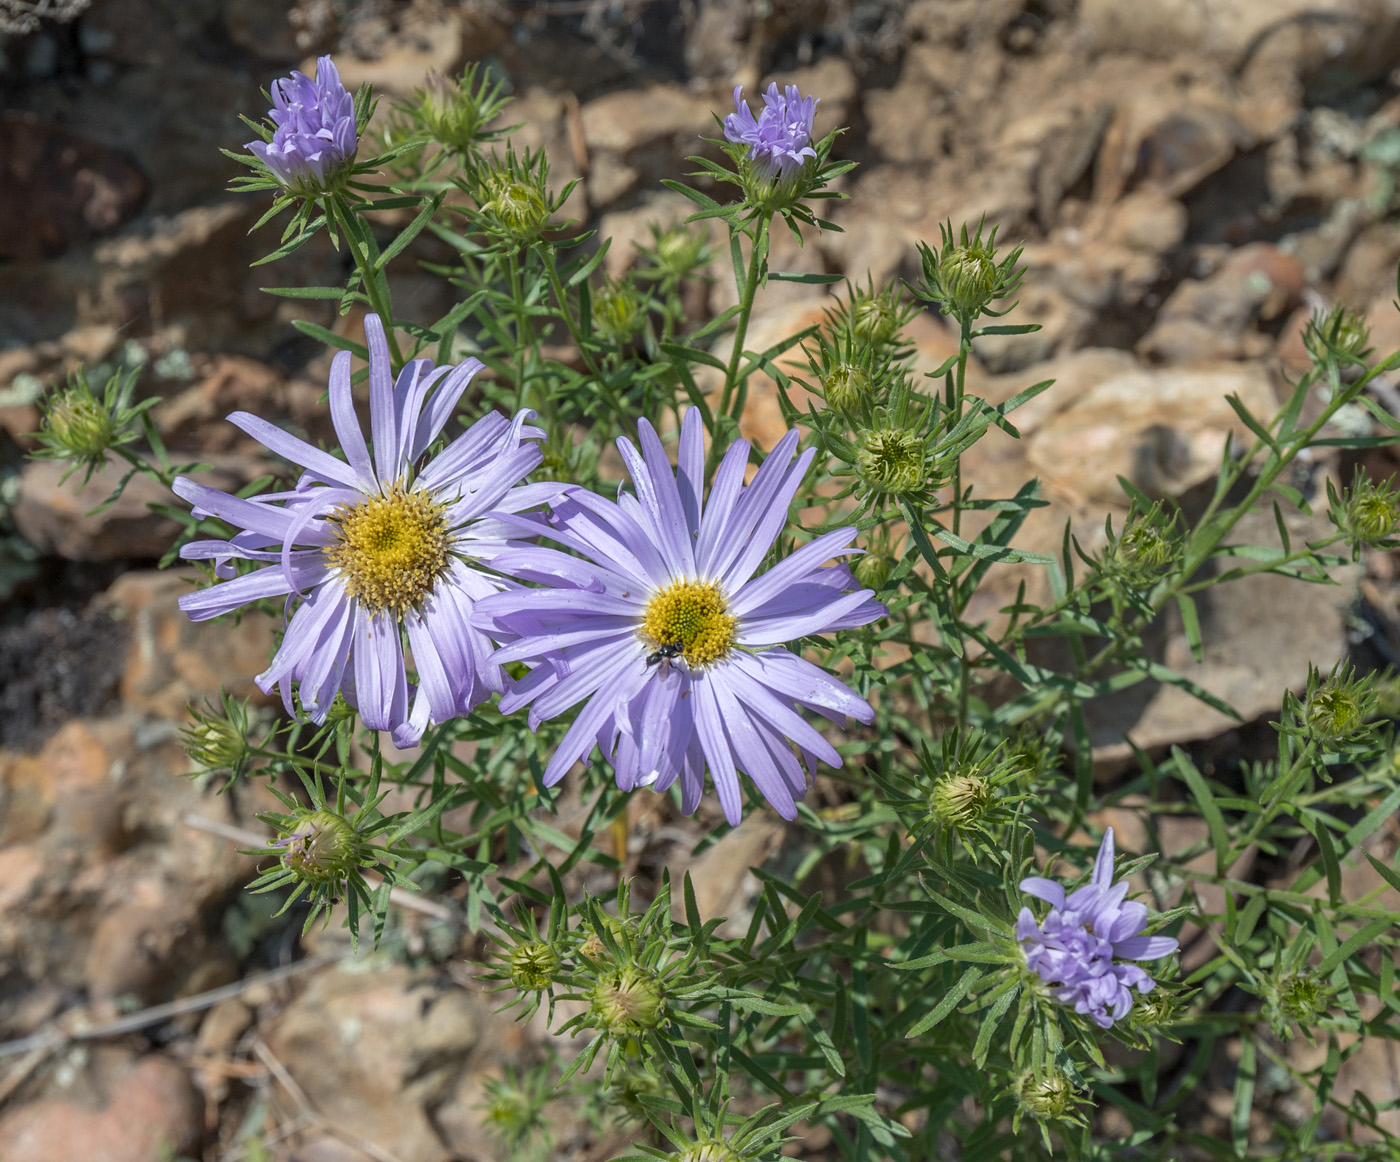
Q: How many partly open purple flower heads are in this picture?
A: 3